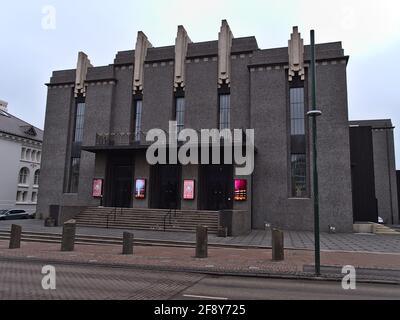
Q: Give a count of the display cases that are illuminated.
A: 4